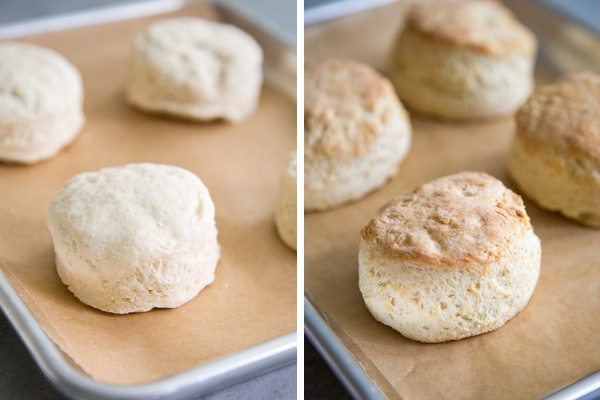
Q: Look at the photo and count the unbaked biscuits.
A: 4